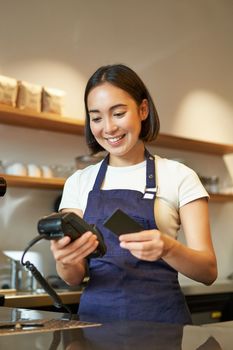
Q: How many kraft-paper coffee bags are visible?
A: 3